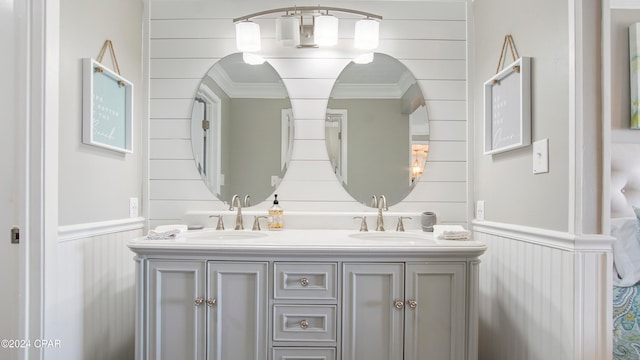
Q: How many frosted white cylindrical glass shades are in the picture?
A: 4